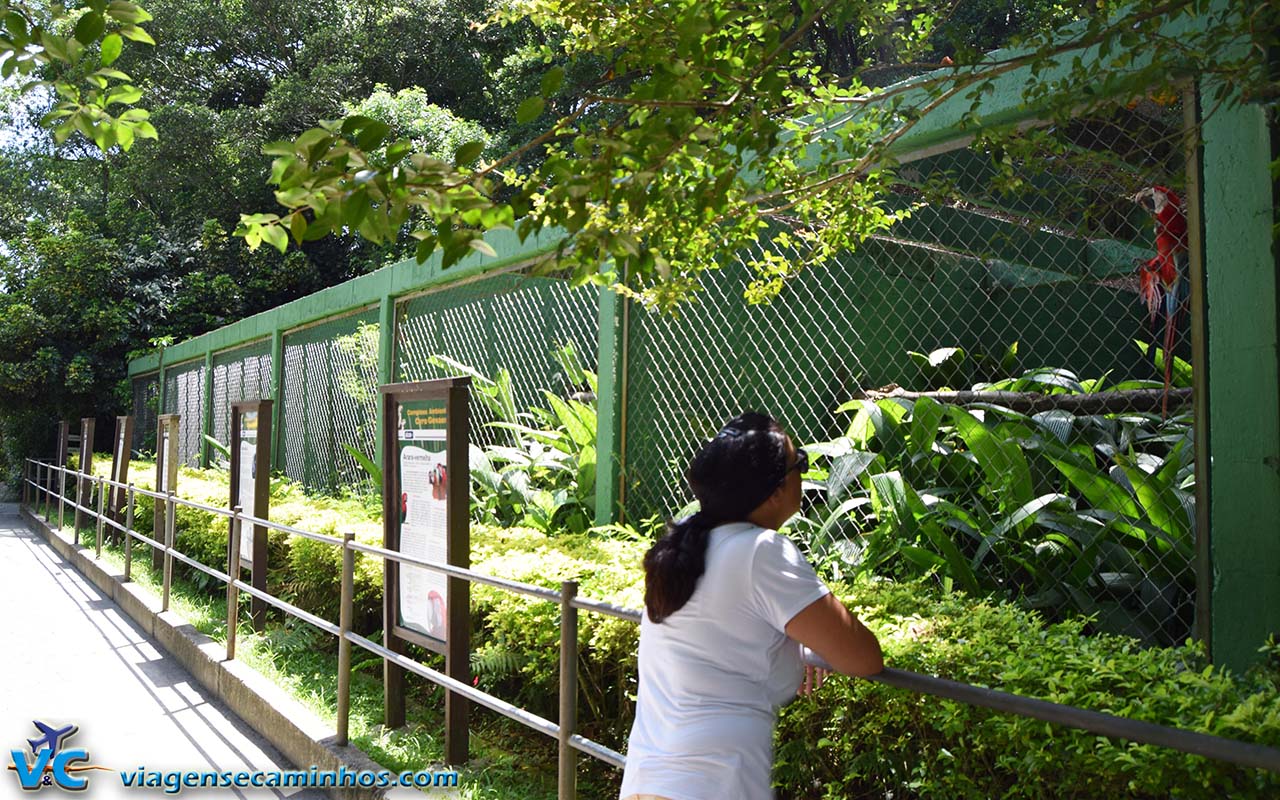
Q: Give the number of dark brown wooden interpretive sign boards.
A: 6